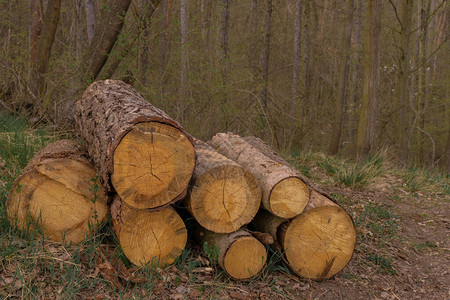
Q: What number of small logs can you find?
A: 2